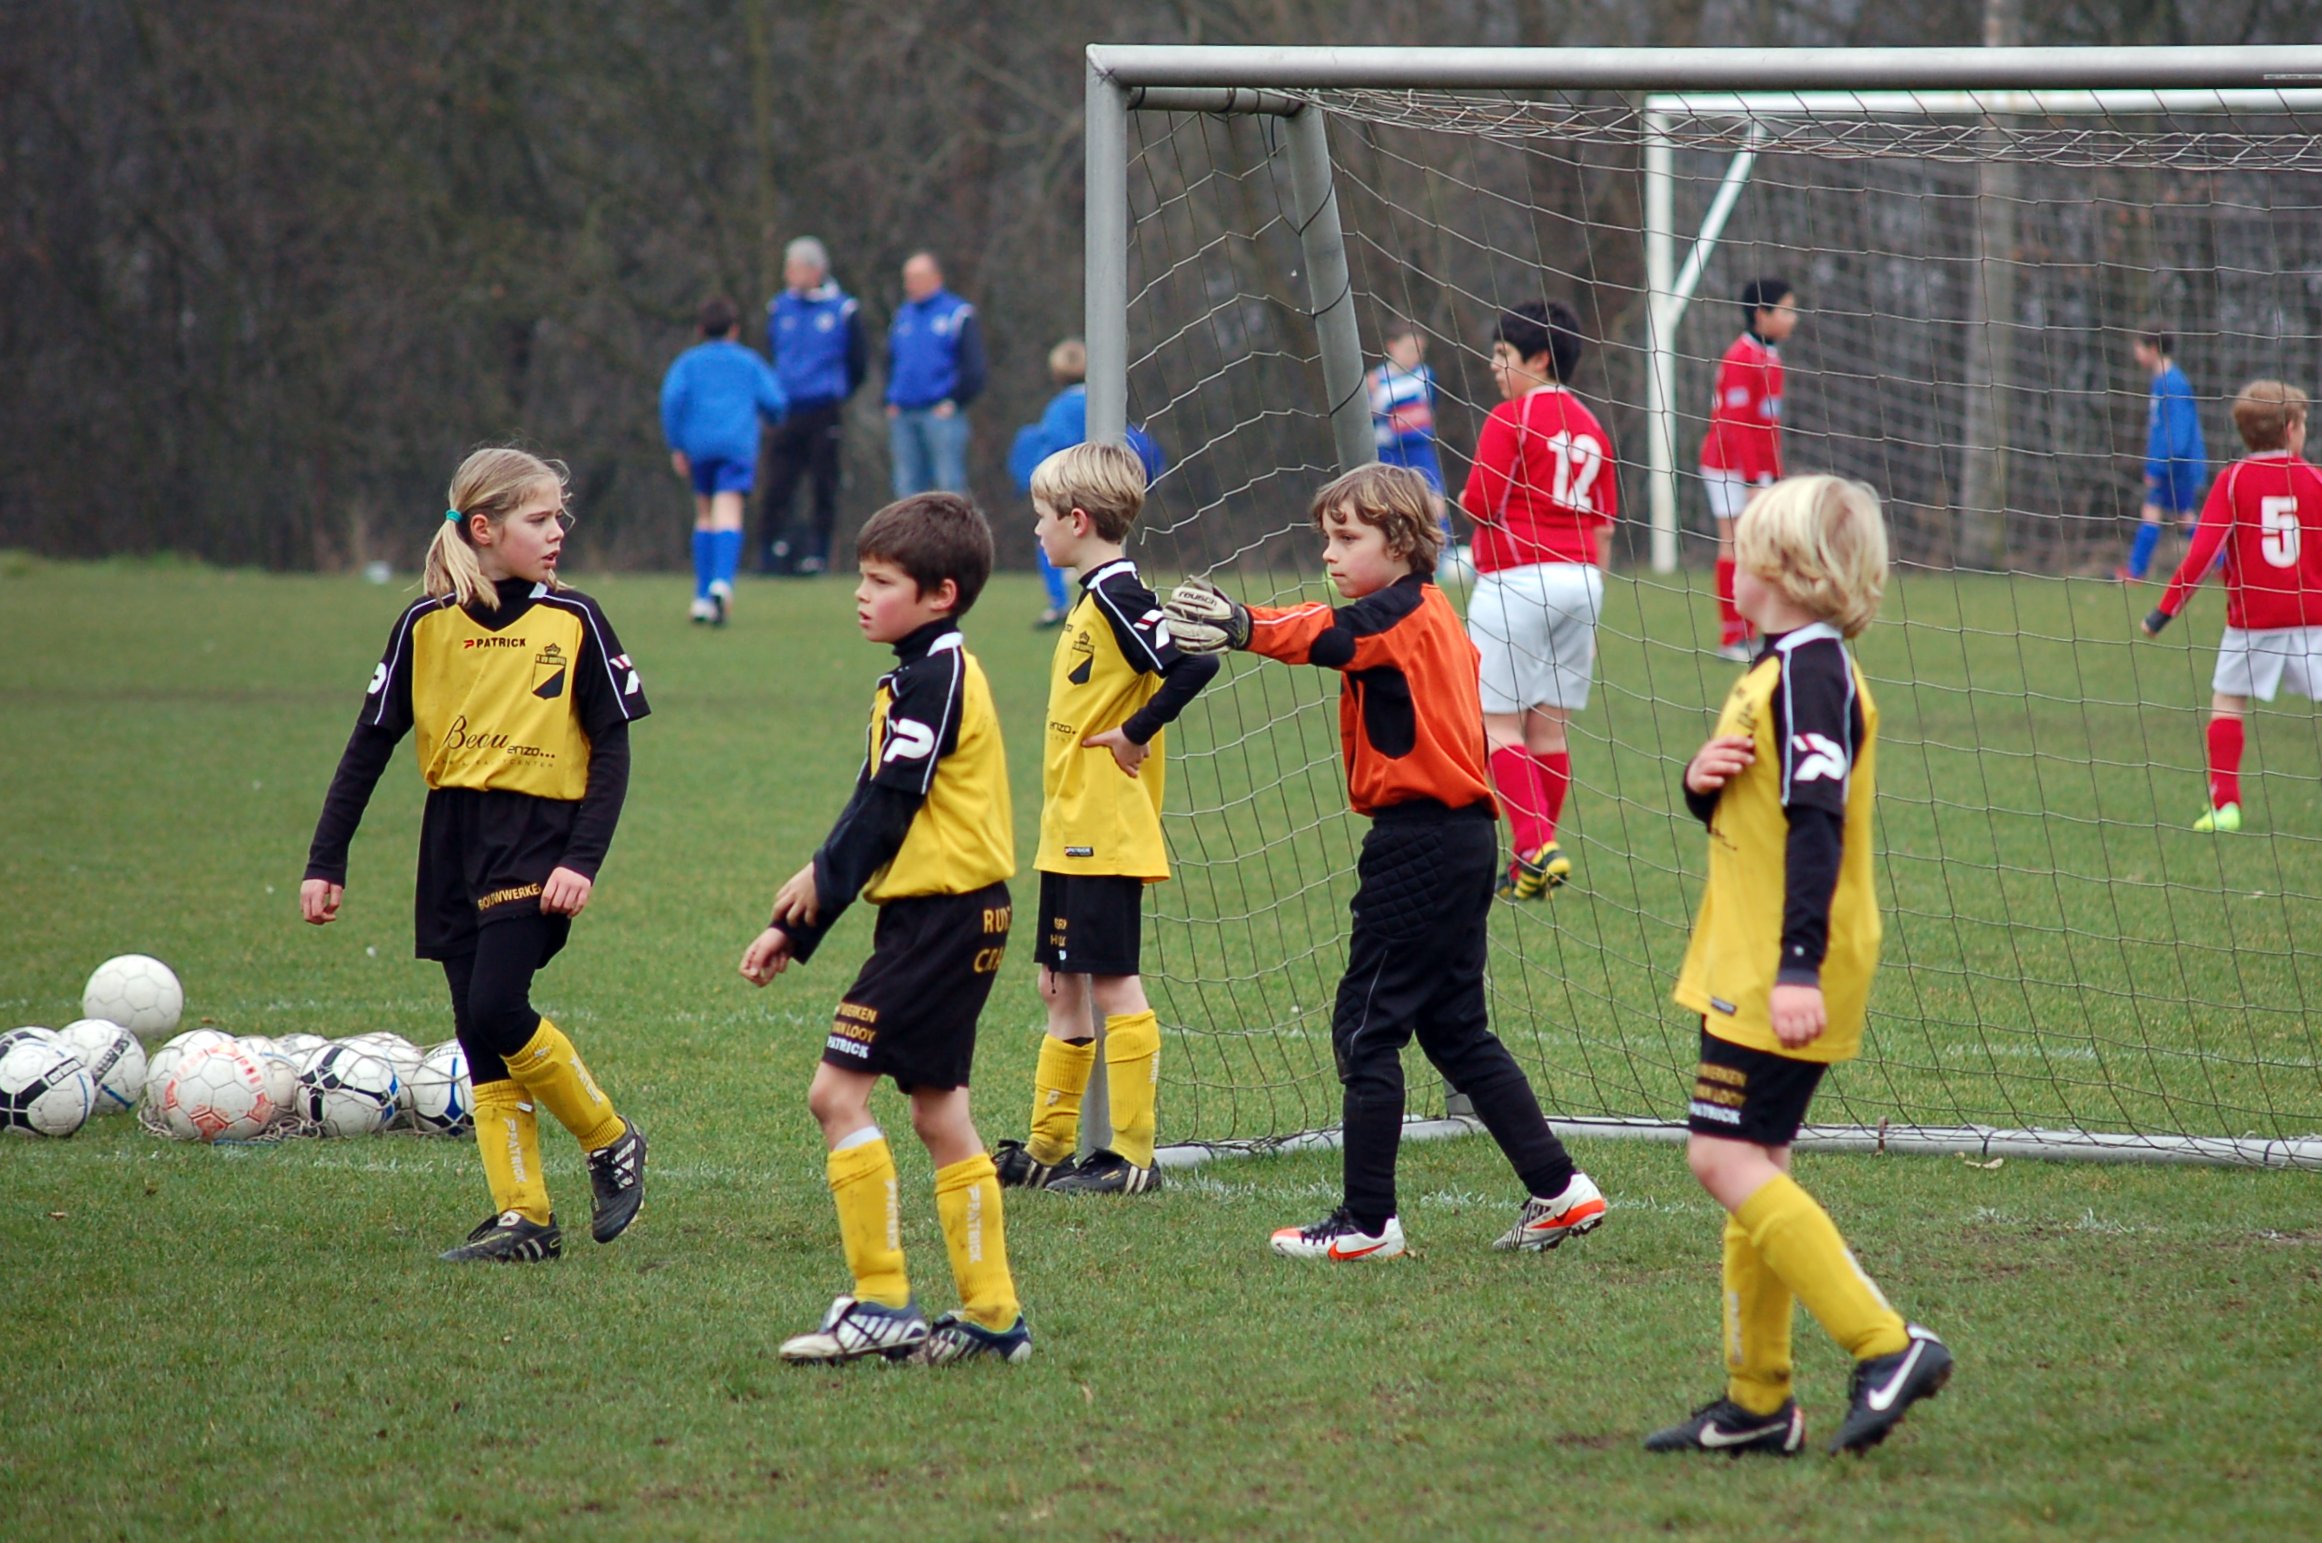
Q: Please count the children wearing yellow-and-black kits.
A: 4